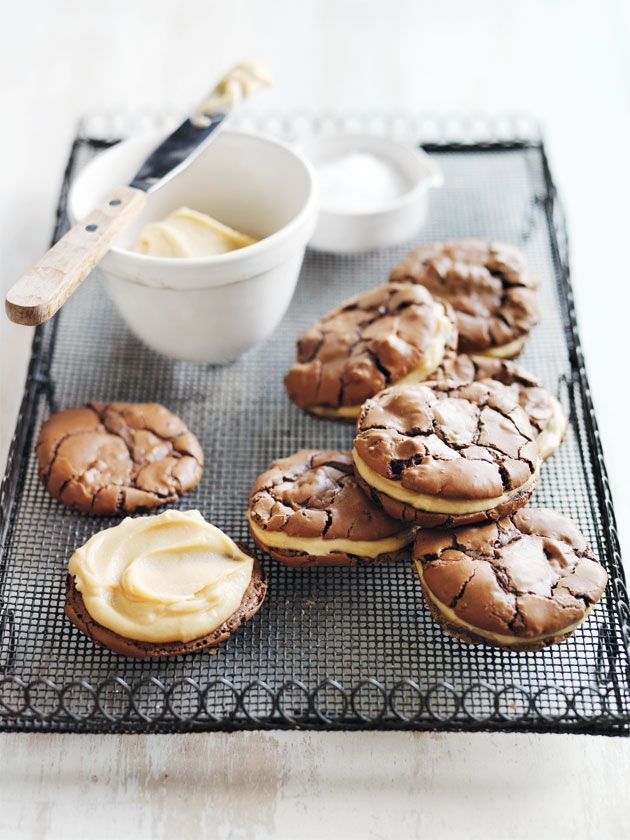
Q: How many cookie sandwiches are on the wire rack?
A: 6